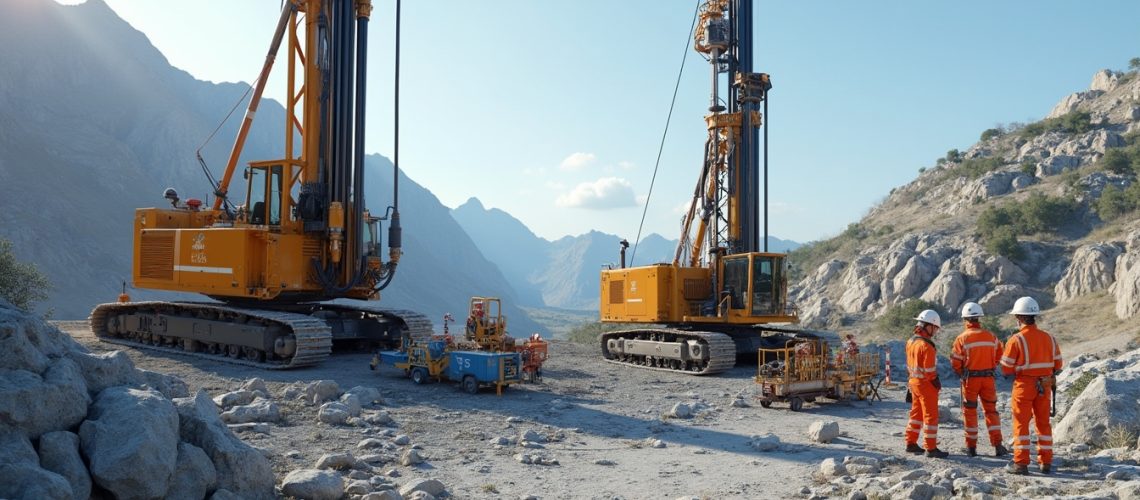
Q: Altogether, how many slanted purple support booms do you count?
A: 0